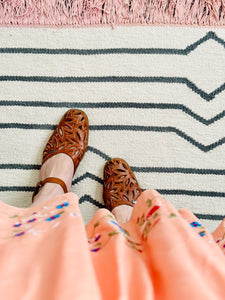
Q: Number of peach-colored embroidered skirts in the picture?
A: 1